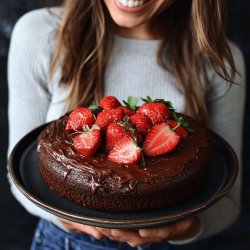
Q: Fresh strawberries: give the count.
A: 11